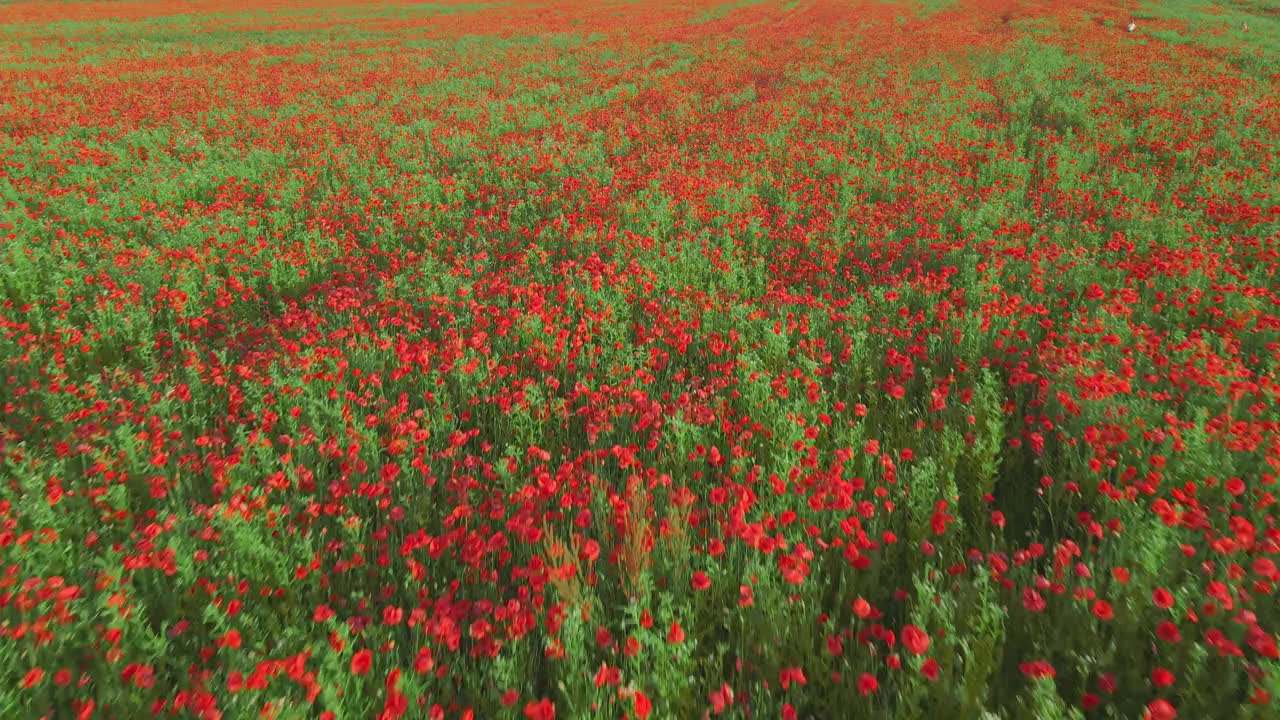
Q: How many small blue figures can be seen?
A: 0